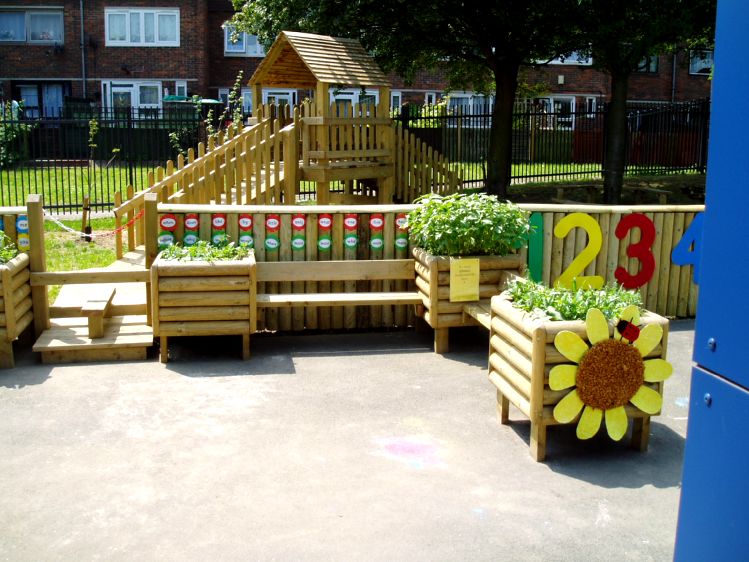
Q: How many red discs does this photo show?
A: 10